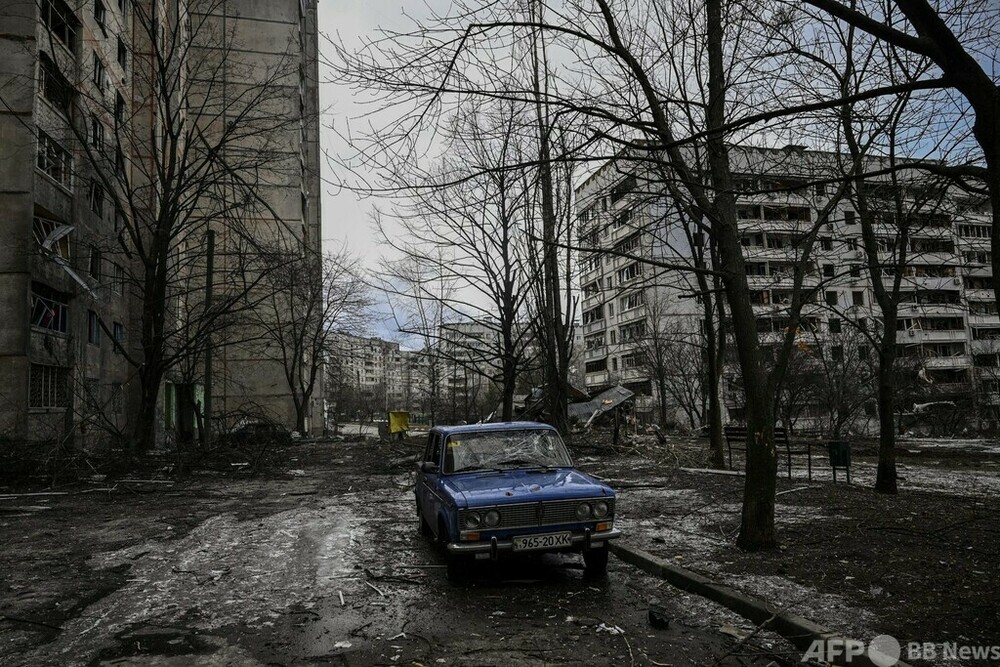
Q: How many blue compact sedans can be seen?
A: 1